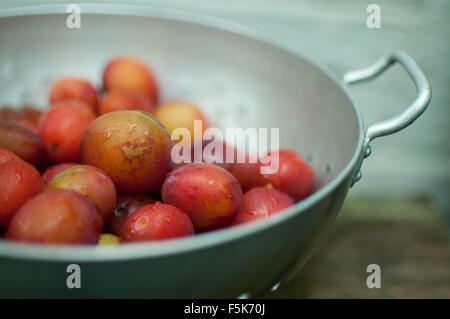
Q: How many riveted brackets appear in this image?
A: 1